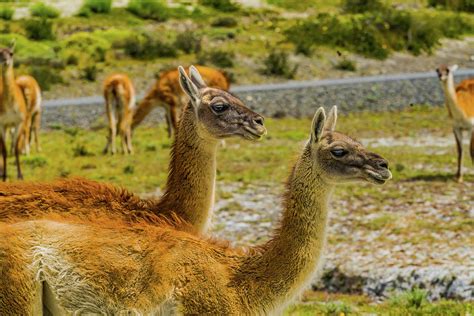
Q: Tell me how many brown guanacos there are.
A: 7